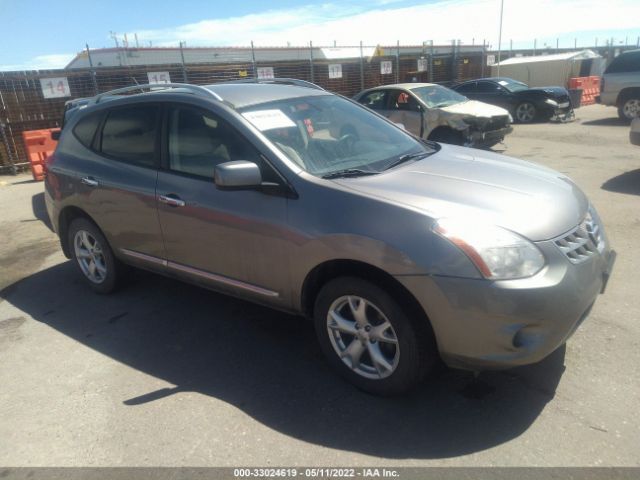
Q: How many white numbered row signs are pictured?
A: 7